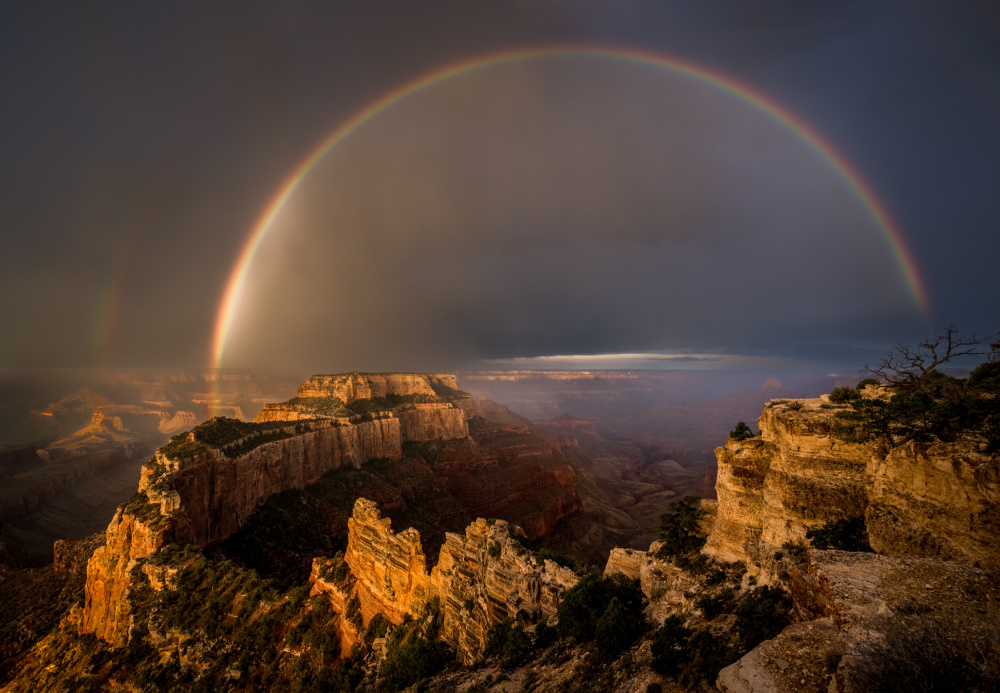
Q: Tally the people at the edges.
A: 0